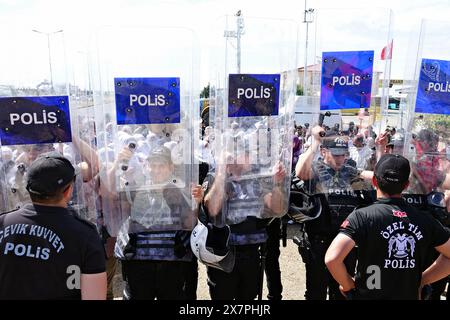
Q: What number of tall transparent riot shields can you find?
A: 5